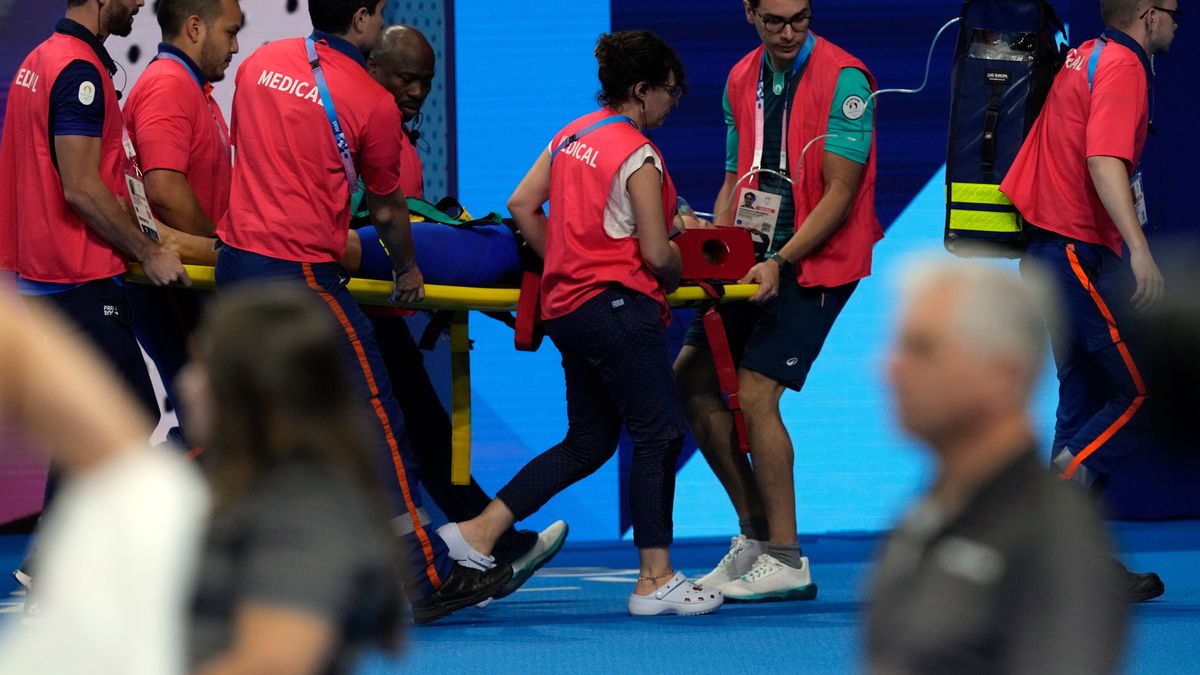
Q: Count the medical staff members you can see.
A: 7